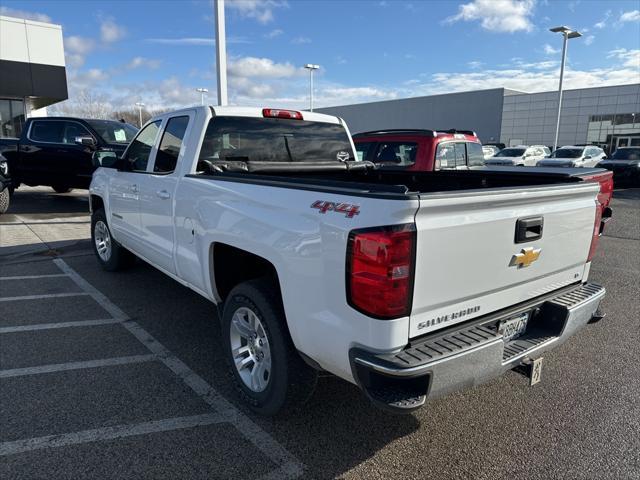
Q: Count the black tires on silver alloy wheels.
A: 2